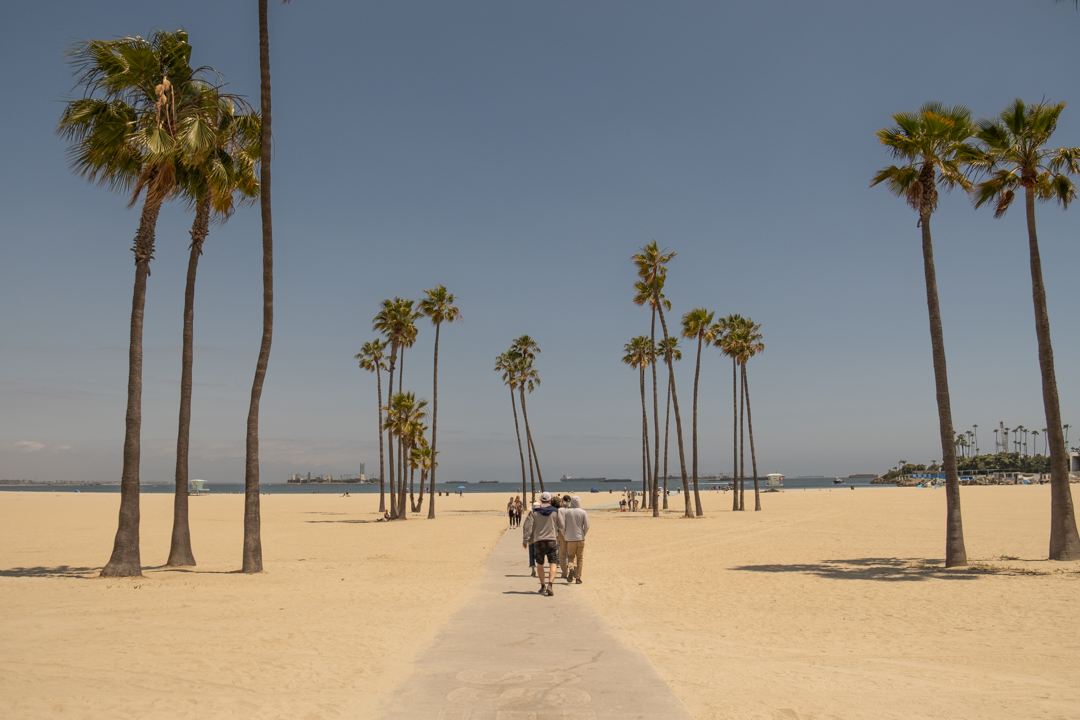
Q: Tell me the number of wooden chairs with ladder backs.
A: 0